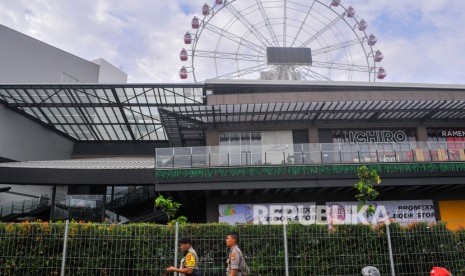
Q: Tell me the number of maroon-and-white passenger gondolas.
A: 12